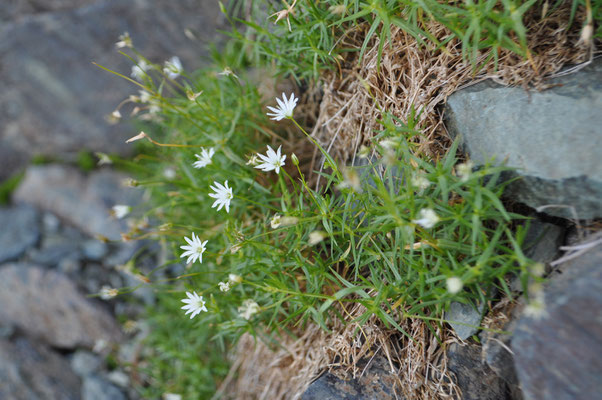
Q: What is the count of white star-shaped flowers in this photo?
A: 6